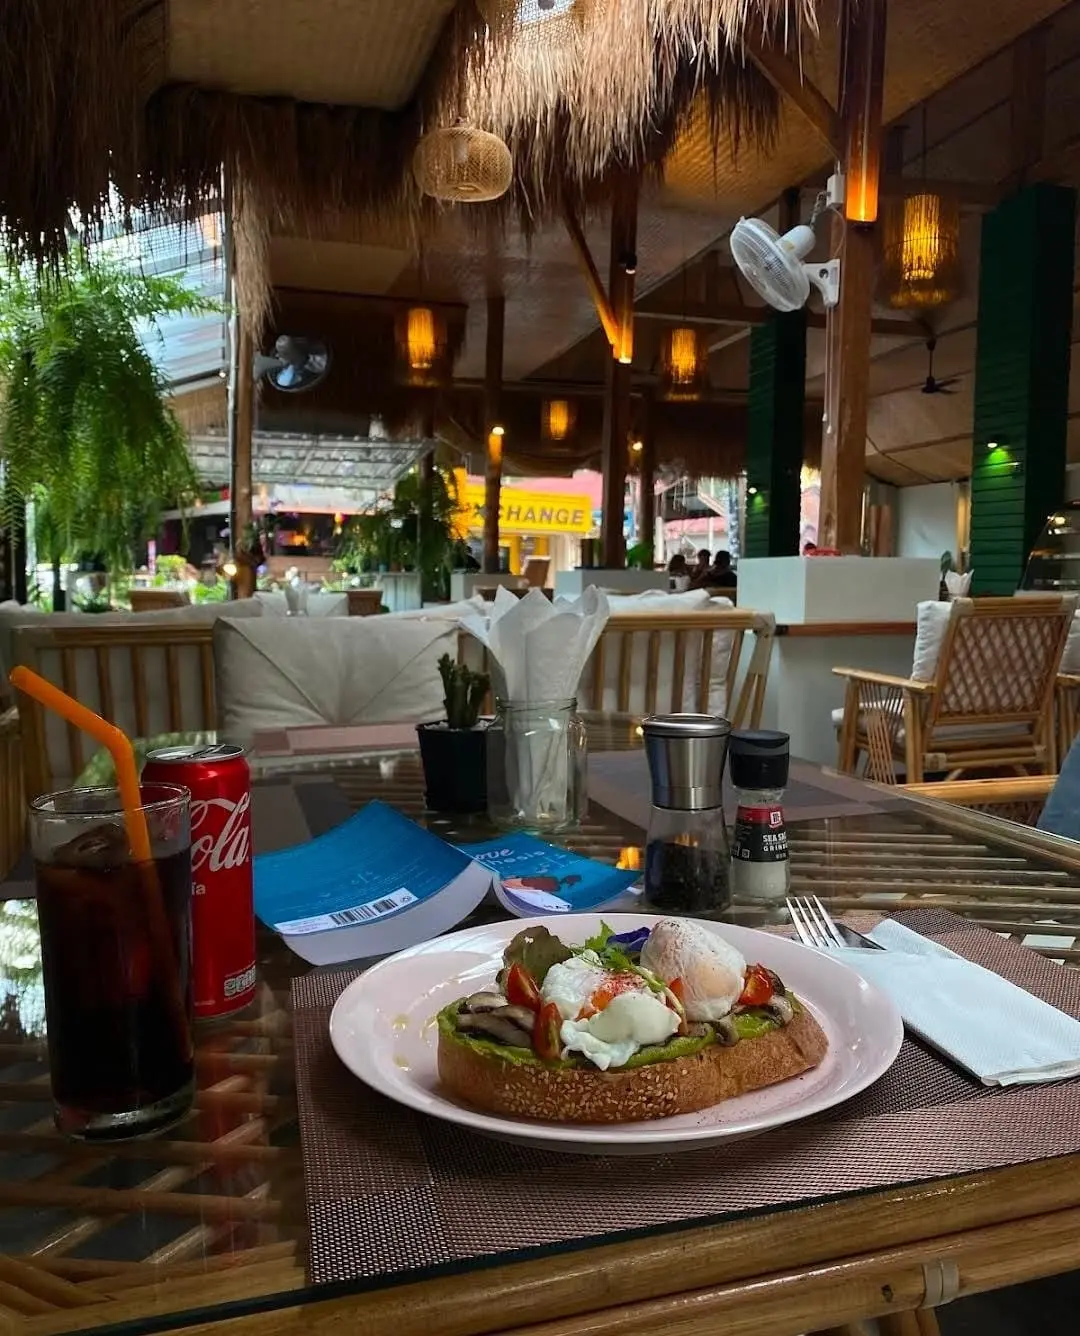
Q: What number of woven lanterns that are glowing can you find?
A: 4